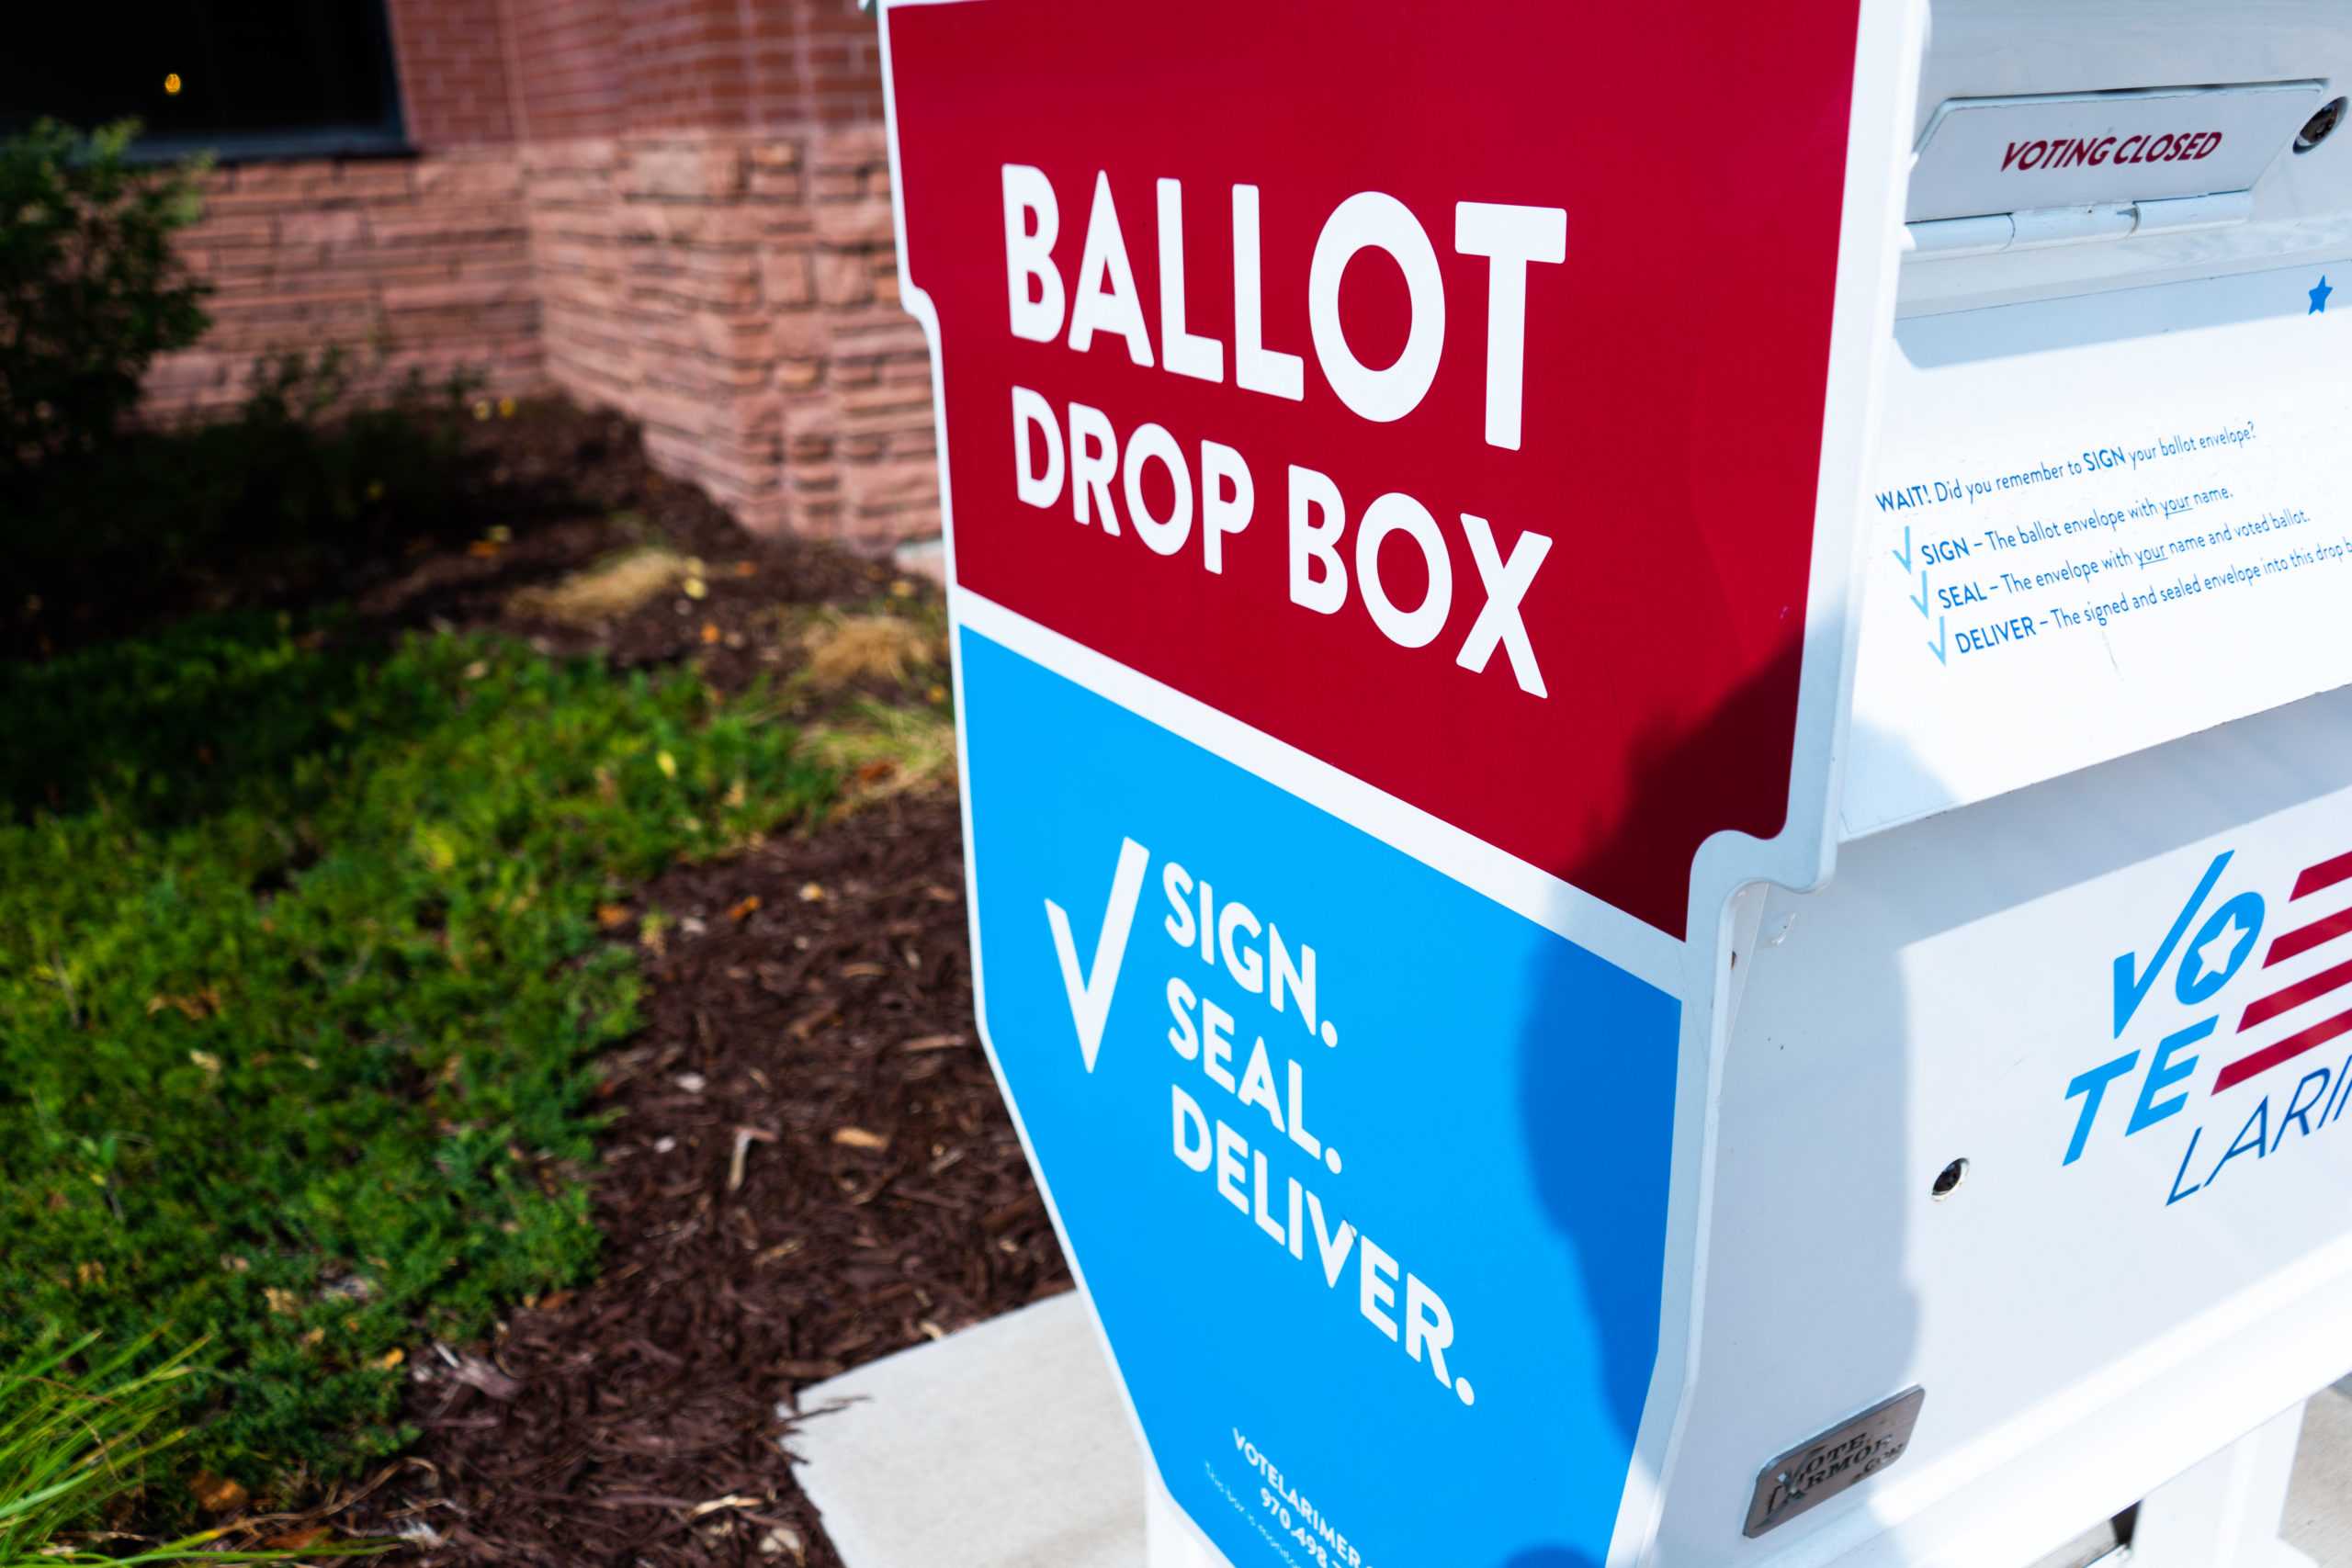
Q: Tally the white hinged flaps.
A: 1